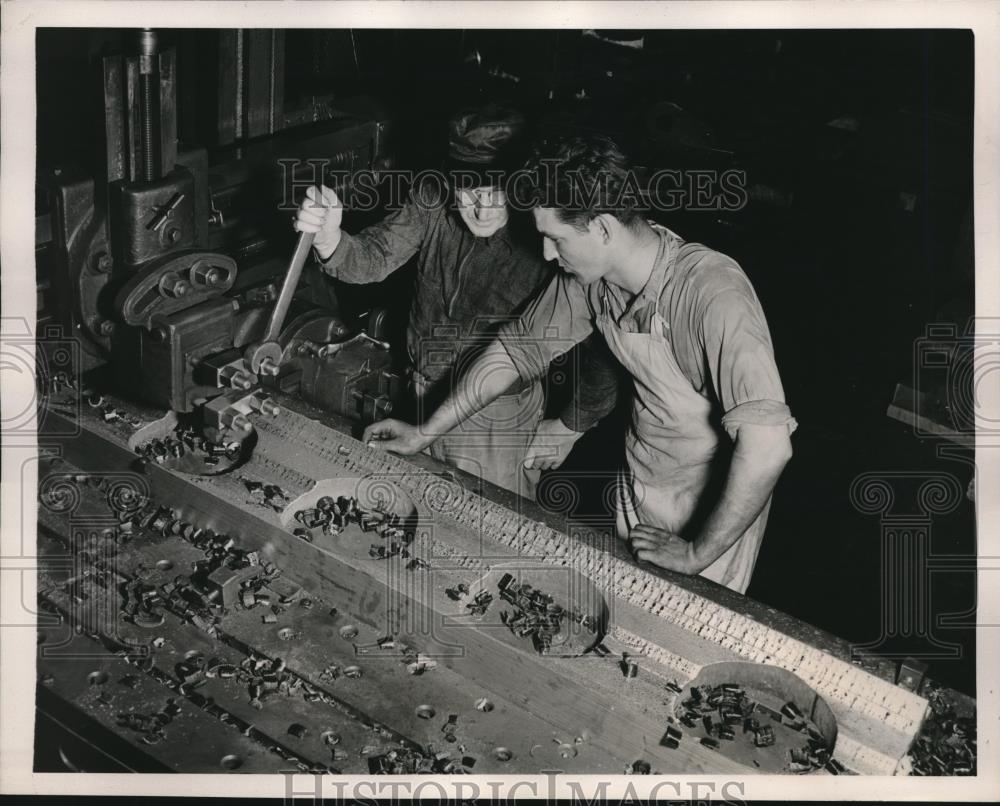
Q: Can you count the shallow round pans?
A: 4